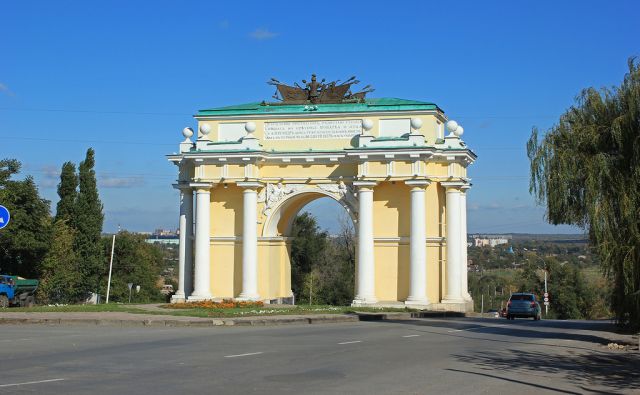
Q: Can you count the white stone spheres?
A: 7